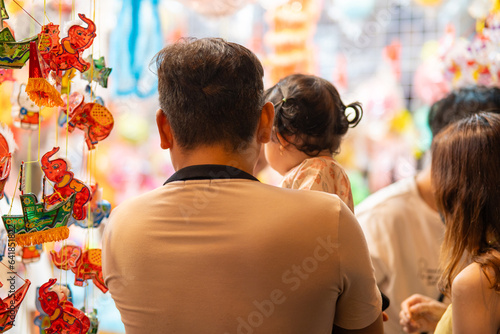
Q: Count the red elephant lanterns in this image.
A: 5